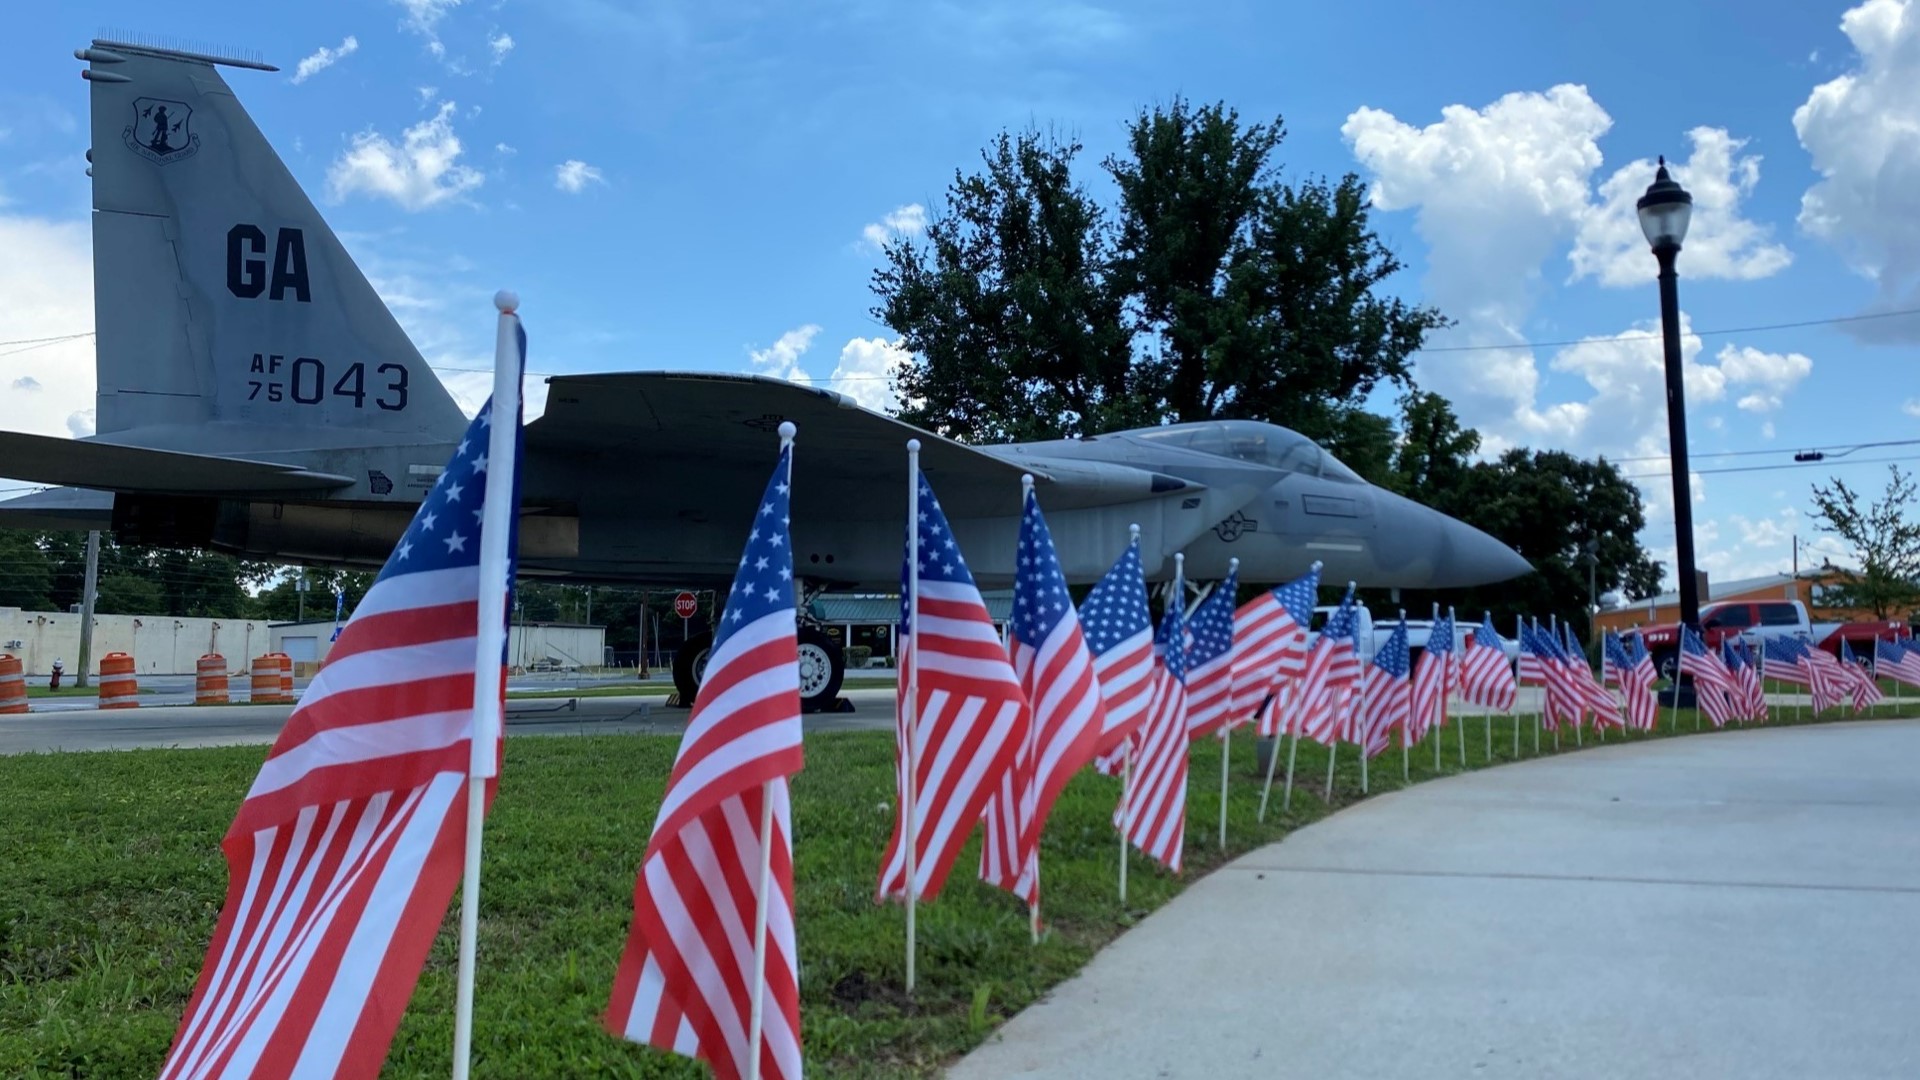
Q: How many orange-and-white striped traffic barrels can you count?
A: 5